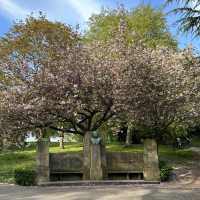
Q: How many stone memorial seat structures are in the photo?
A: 1